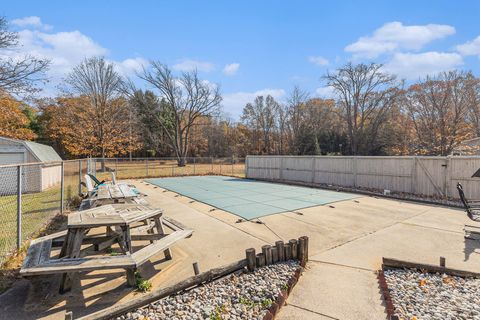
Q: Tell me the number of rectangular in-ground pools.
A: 1